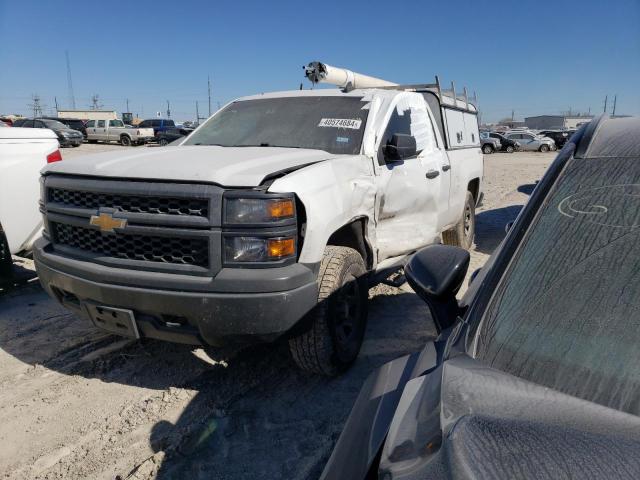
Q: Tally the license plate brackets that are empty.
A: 1